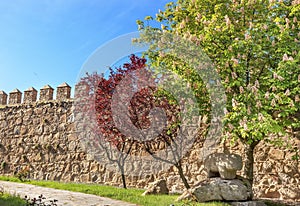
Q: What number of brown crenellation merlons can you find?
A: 5